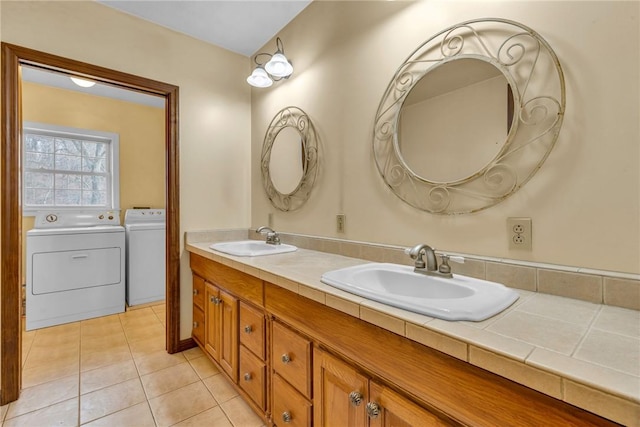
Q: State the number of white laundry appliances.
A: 2